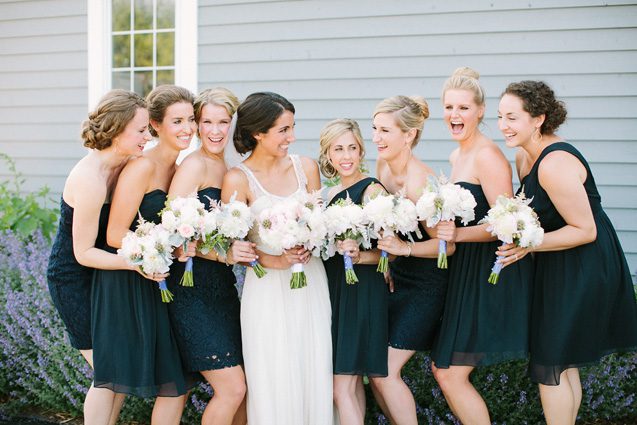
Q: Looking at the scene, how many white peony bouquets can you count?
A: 8